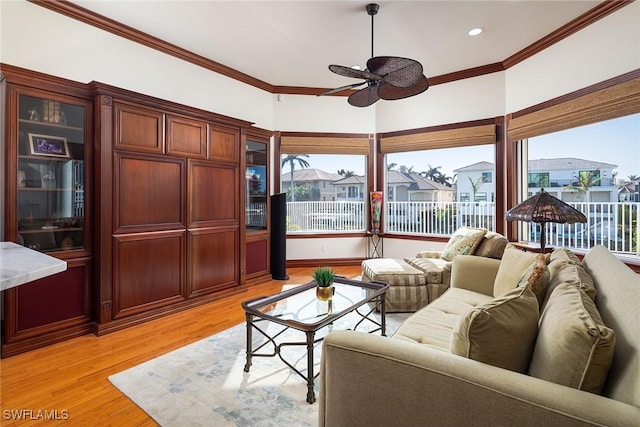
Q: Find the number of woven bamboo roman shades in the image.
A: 3